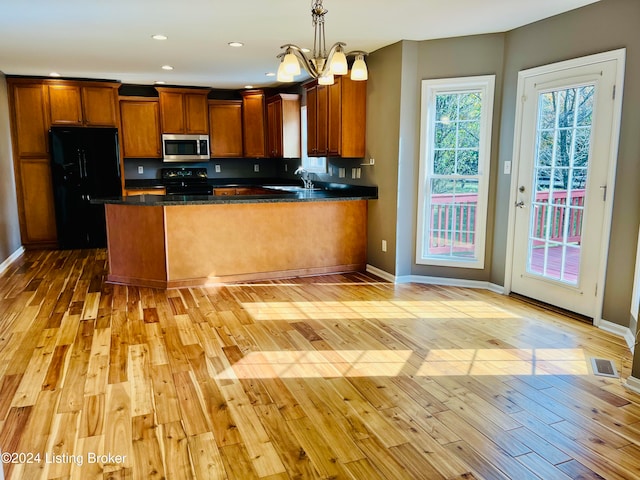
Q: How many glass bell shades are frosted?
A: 5